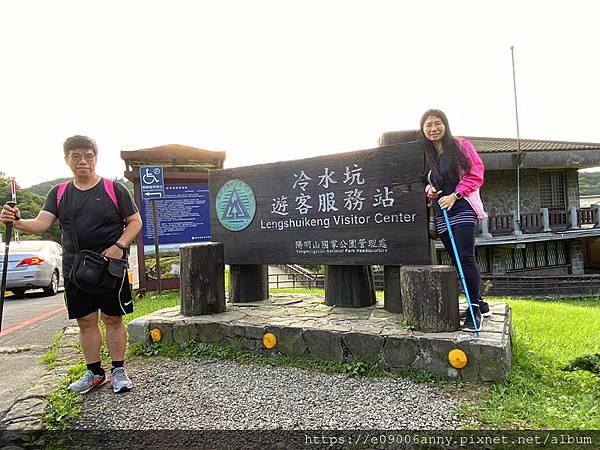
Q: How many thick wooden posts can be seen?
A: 5